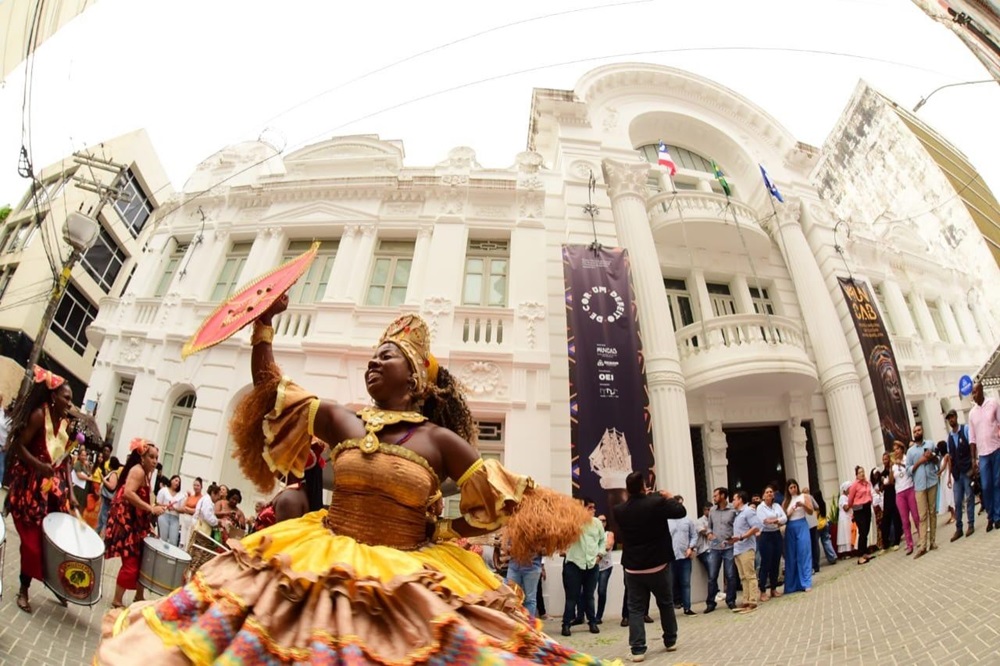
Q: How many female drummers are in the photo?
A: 2